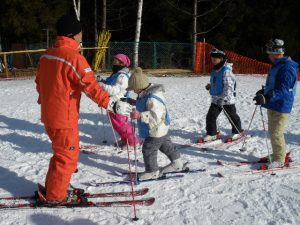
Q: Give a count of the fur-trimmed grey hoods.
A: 1